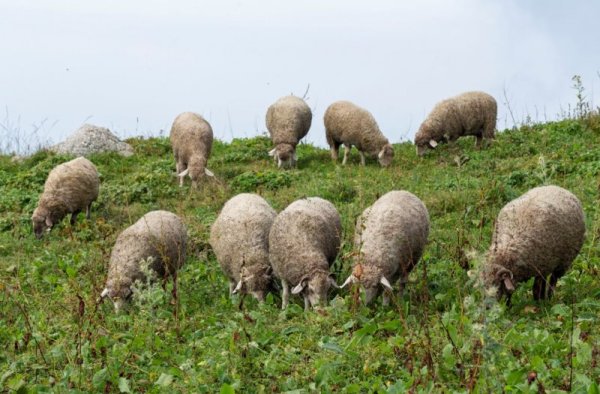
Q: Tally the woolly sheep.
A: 10